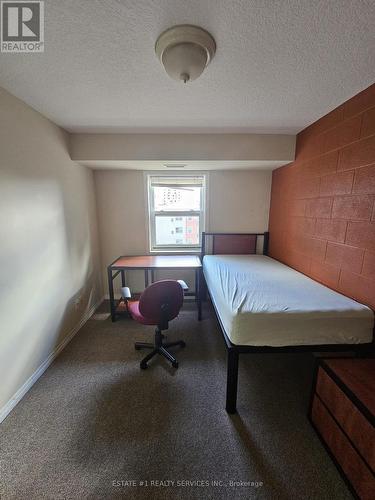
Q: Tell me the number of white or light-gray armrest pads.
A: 2